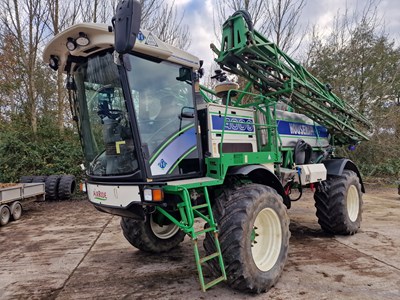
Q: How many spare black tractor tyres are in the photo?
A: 4